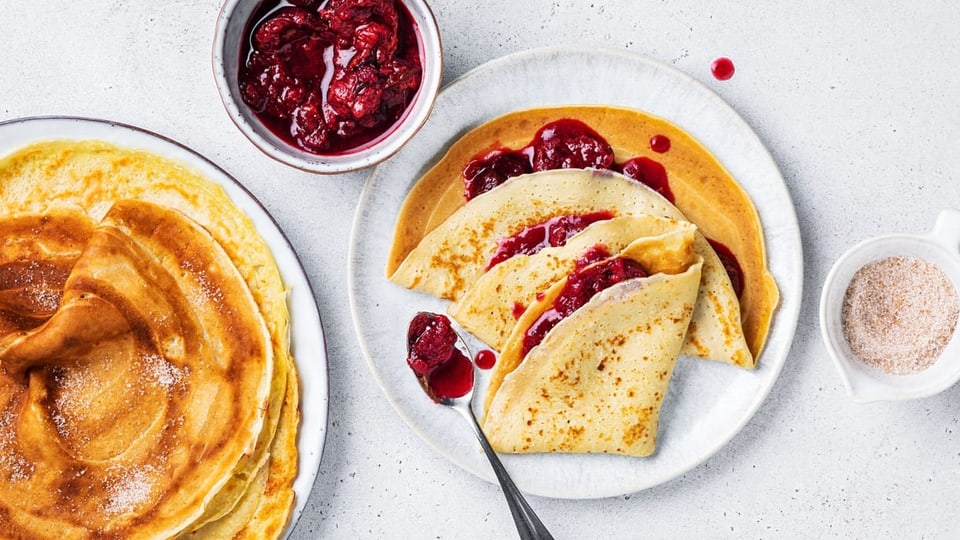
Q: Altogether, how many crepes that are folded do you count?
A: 3